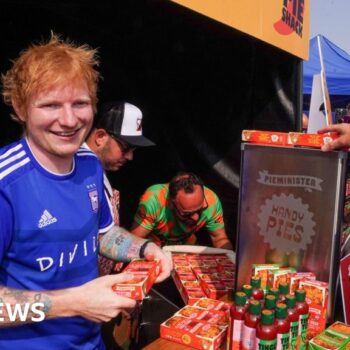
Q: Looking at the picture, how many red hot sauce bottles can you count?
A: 11